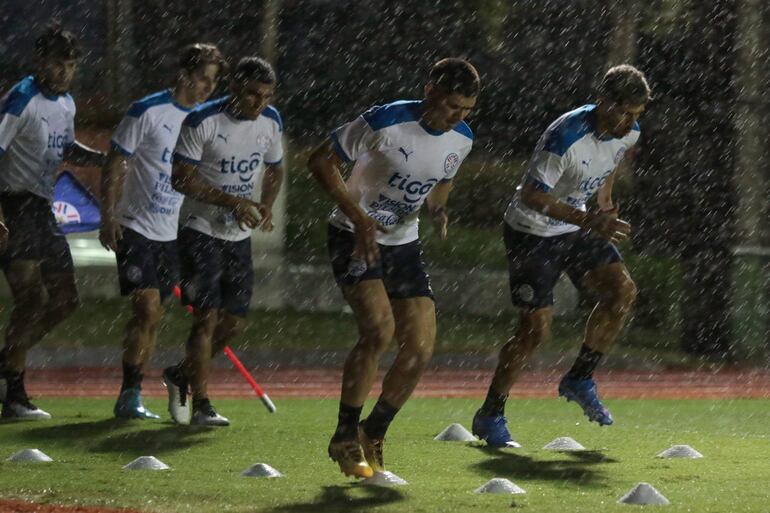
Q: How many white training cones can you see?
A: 9